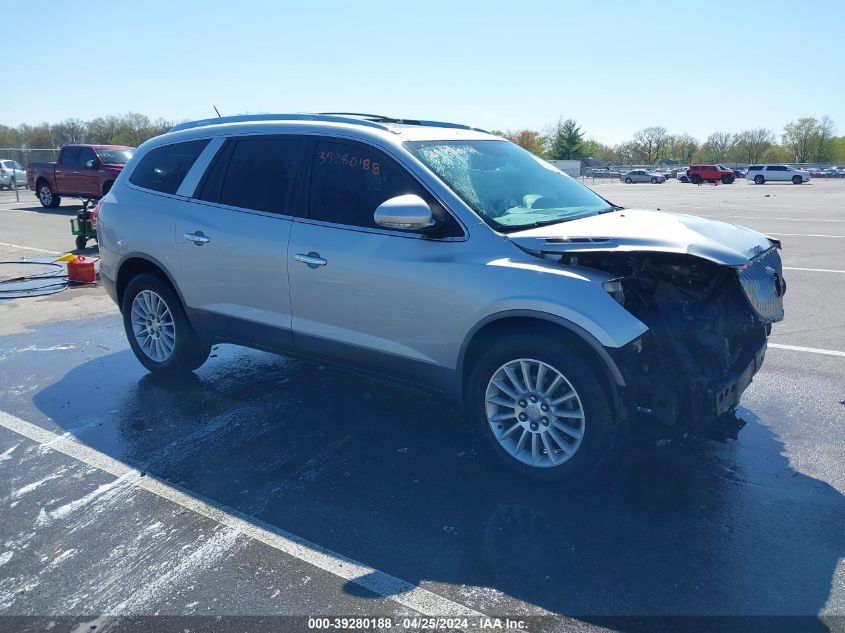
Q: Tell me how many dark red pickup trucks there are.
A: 1